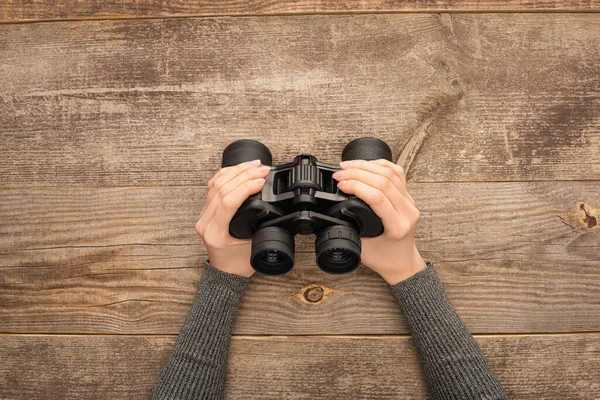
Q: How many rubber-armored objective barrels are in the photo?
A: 2